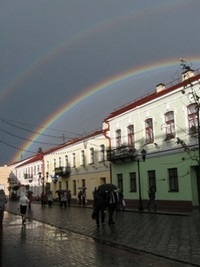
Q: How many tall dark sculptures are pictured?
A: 0